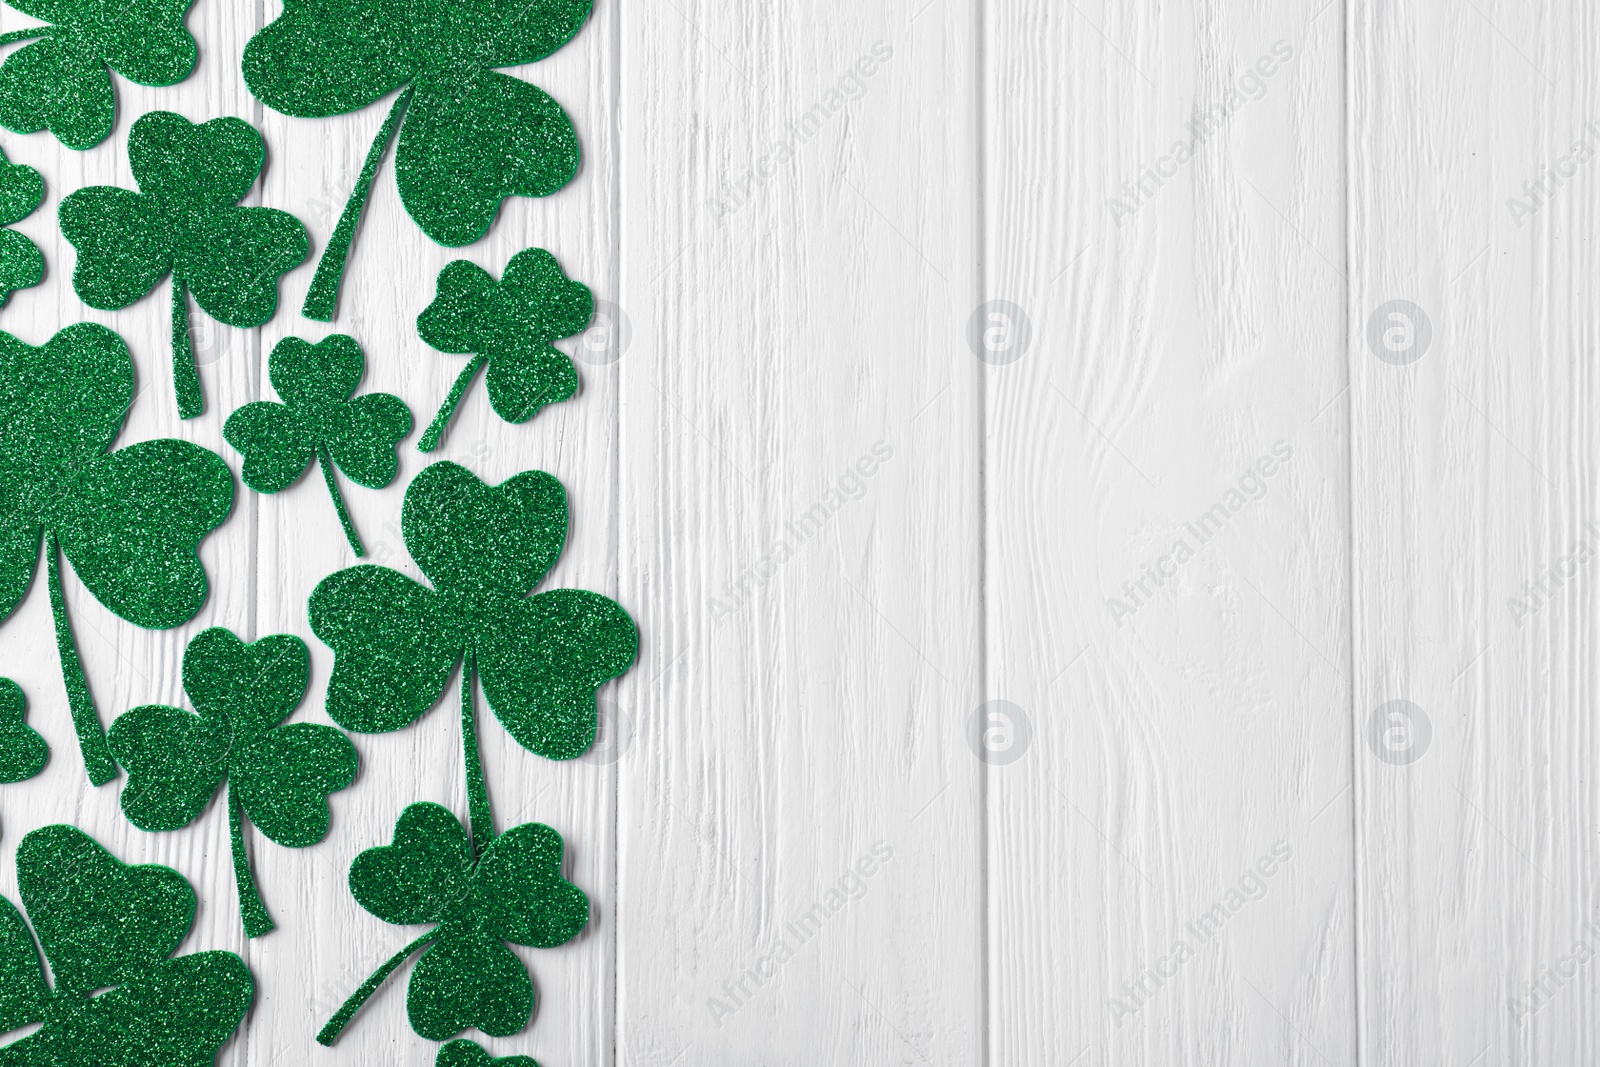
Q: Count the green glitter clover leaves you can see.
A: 13